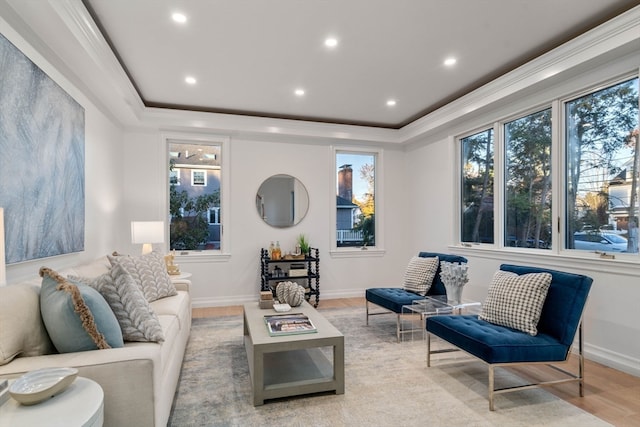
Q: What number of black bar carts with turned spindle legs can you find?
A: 1